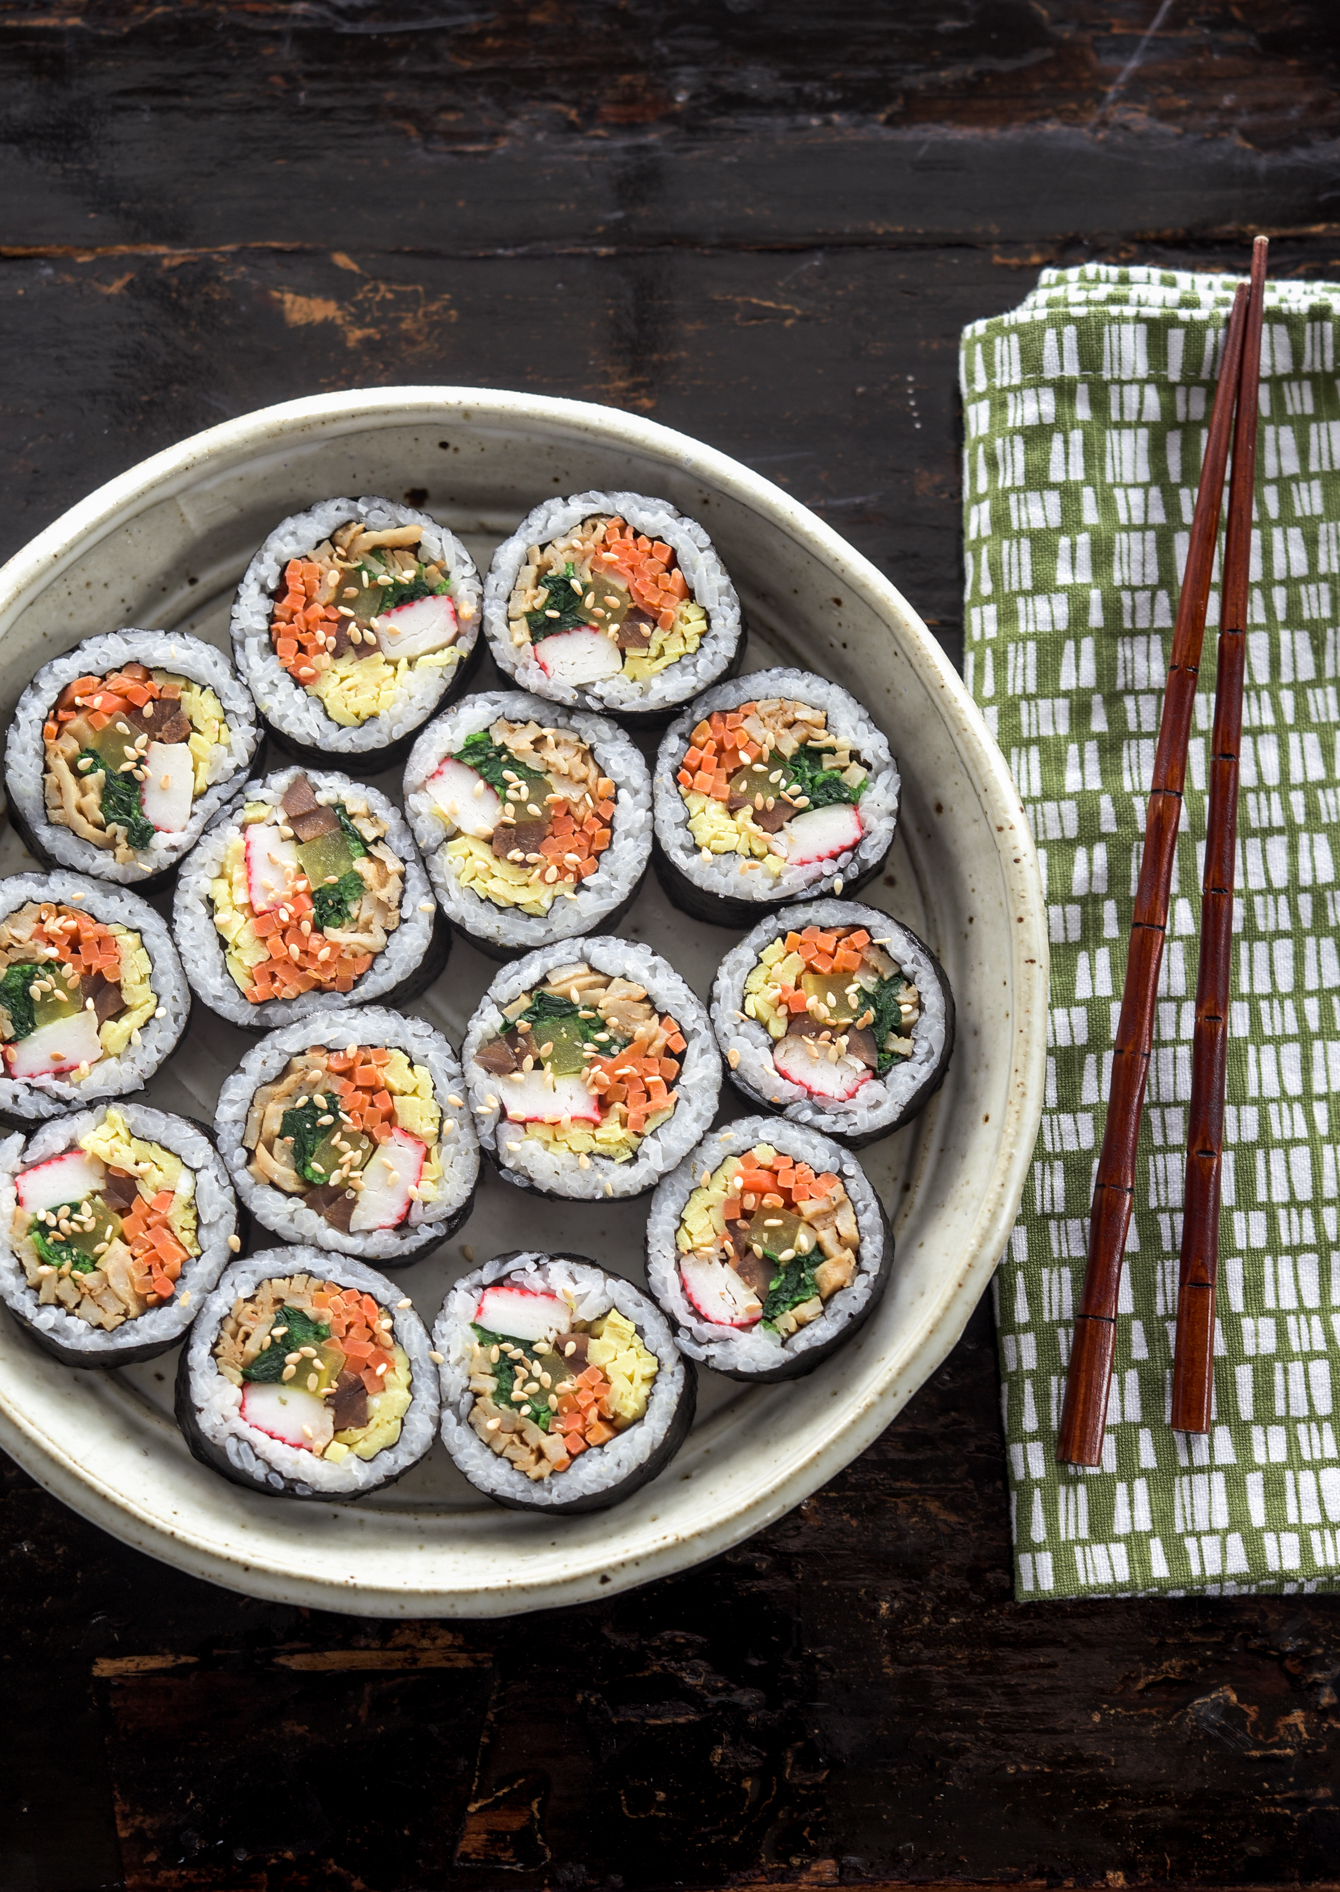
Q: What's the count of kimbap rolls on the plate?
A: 14